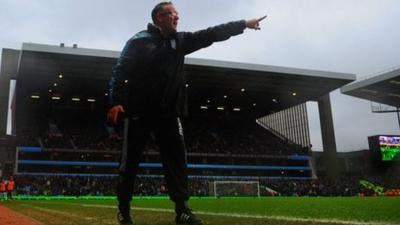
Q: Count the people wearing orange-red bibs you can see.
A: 2